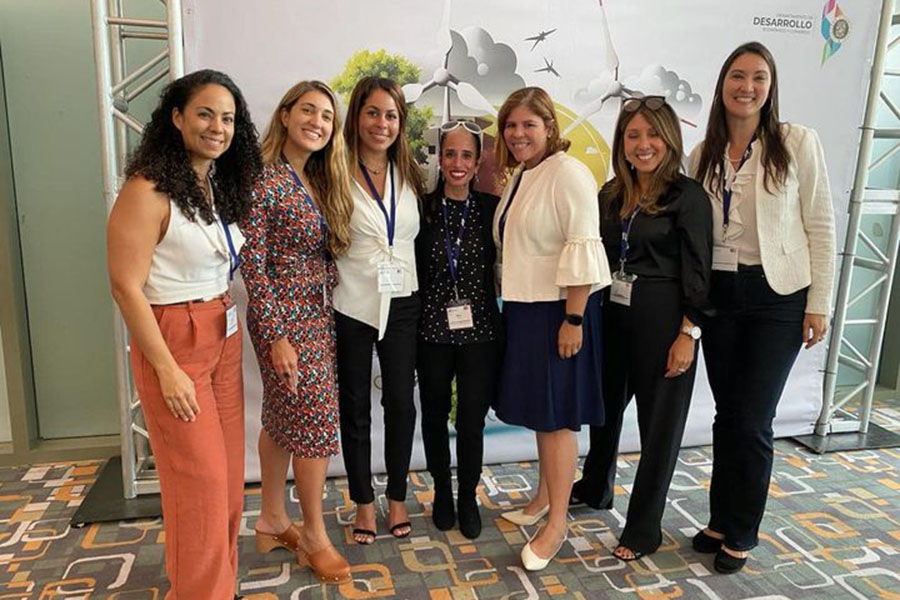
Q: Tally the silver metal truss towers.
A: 2